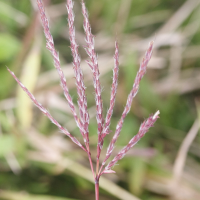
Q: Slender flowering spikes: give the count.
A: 7